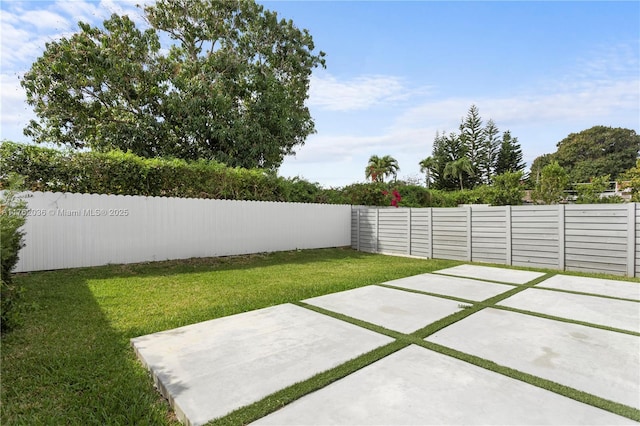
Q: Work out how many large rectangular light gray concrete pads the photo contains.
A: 8